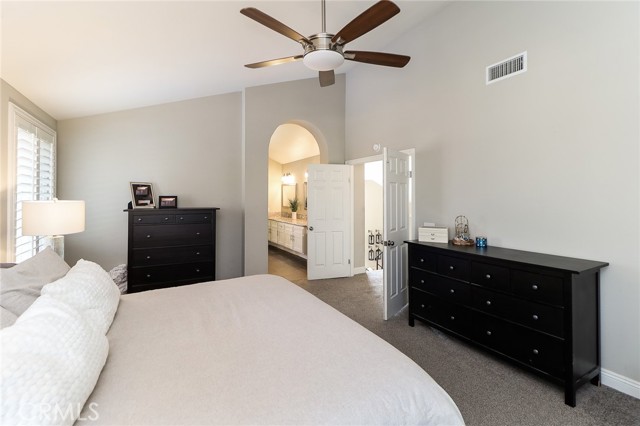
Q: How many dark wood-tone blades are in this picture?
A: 5